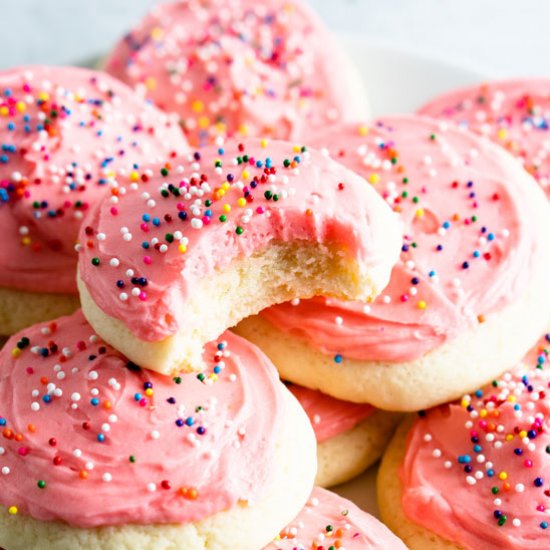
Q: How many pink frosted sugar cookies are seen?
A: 9